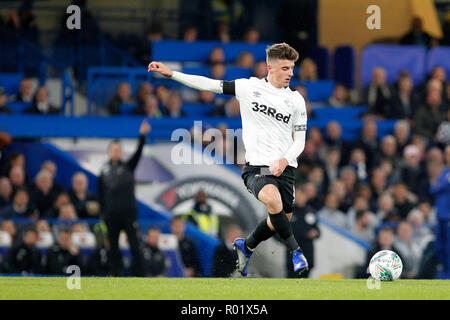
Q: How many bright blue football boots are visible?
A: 2